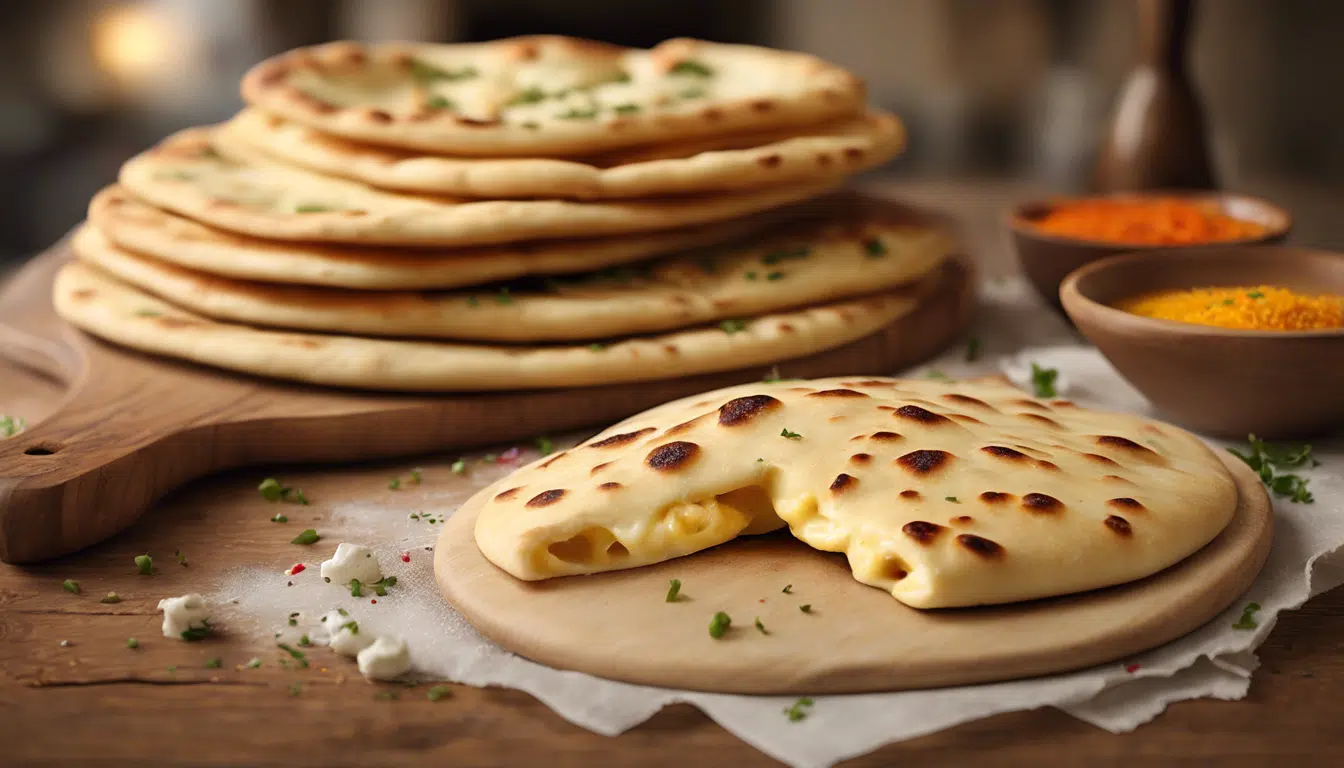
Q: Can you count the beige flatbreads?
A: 7